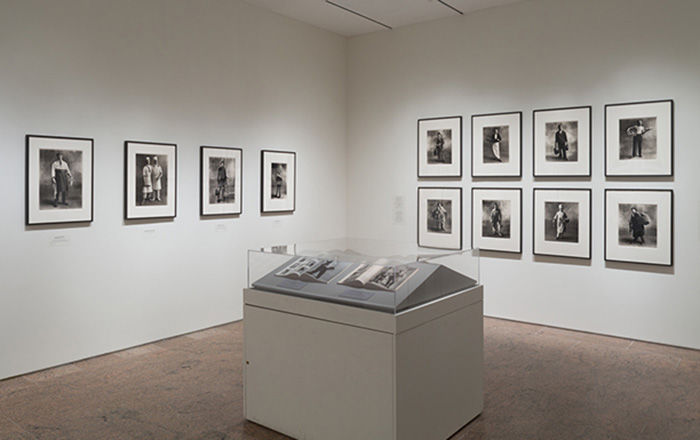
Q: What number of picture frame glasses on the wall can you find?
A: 12